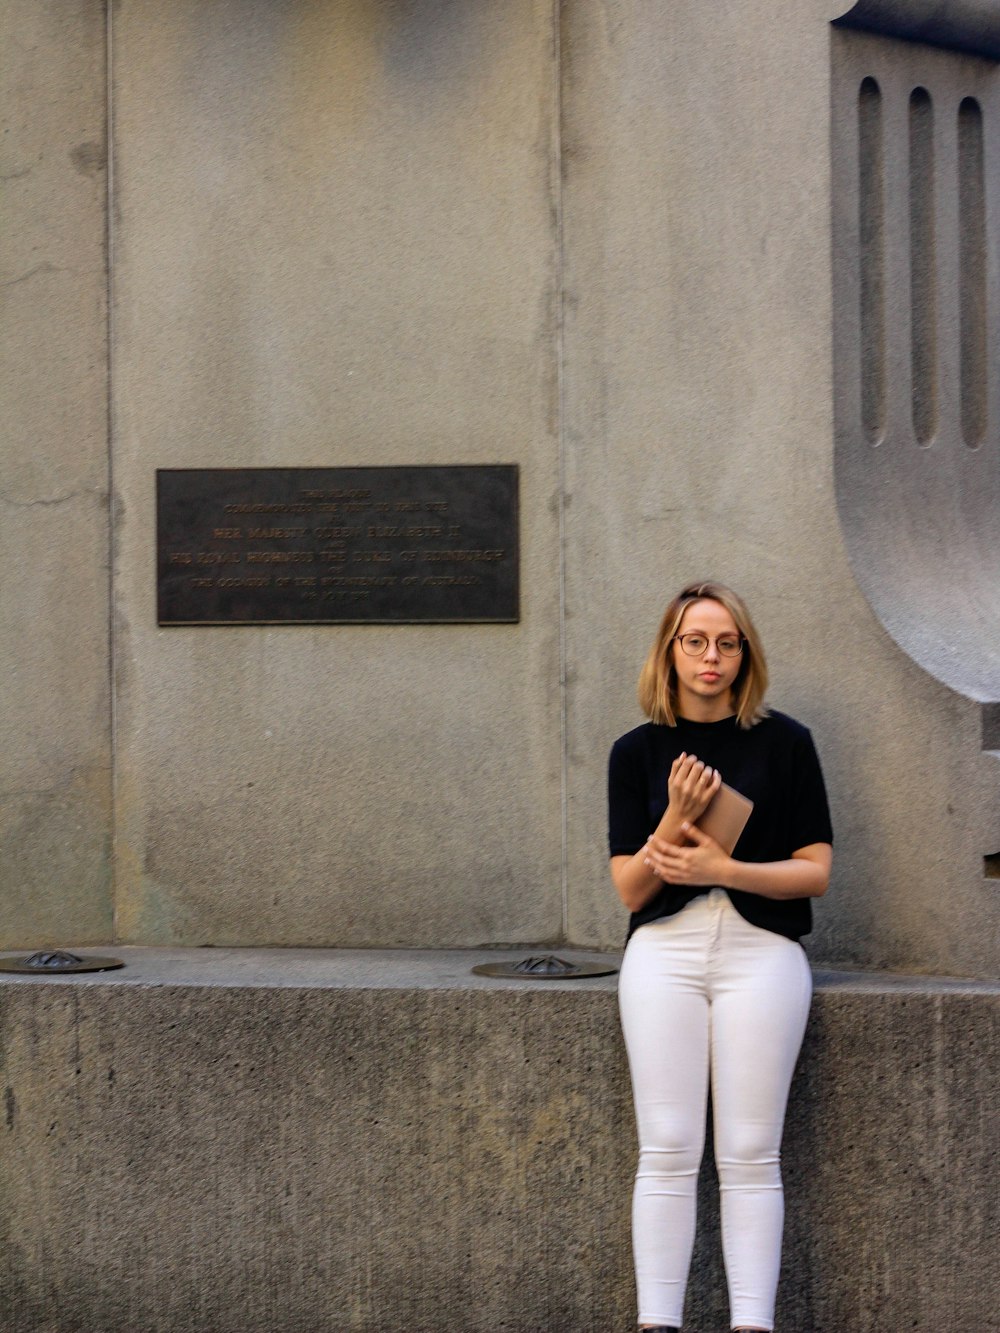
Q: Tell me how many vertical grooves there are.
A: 3